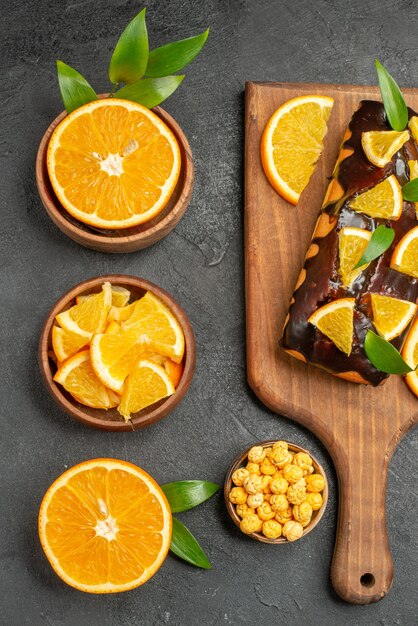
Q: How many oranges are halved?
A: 2